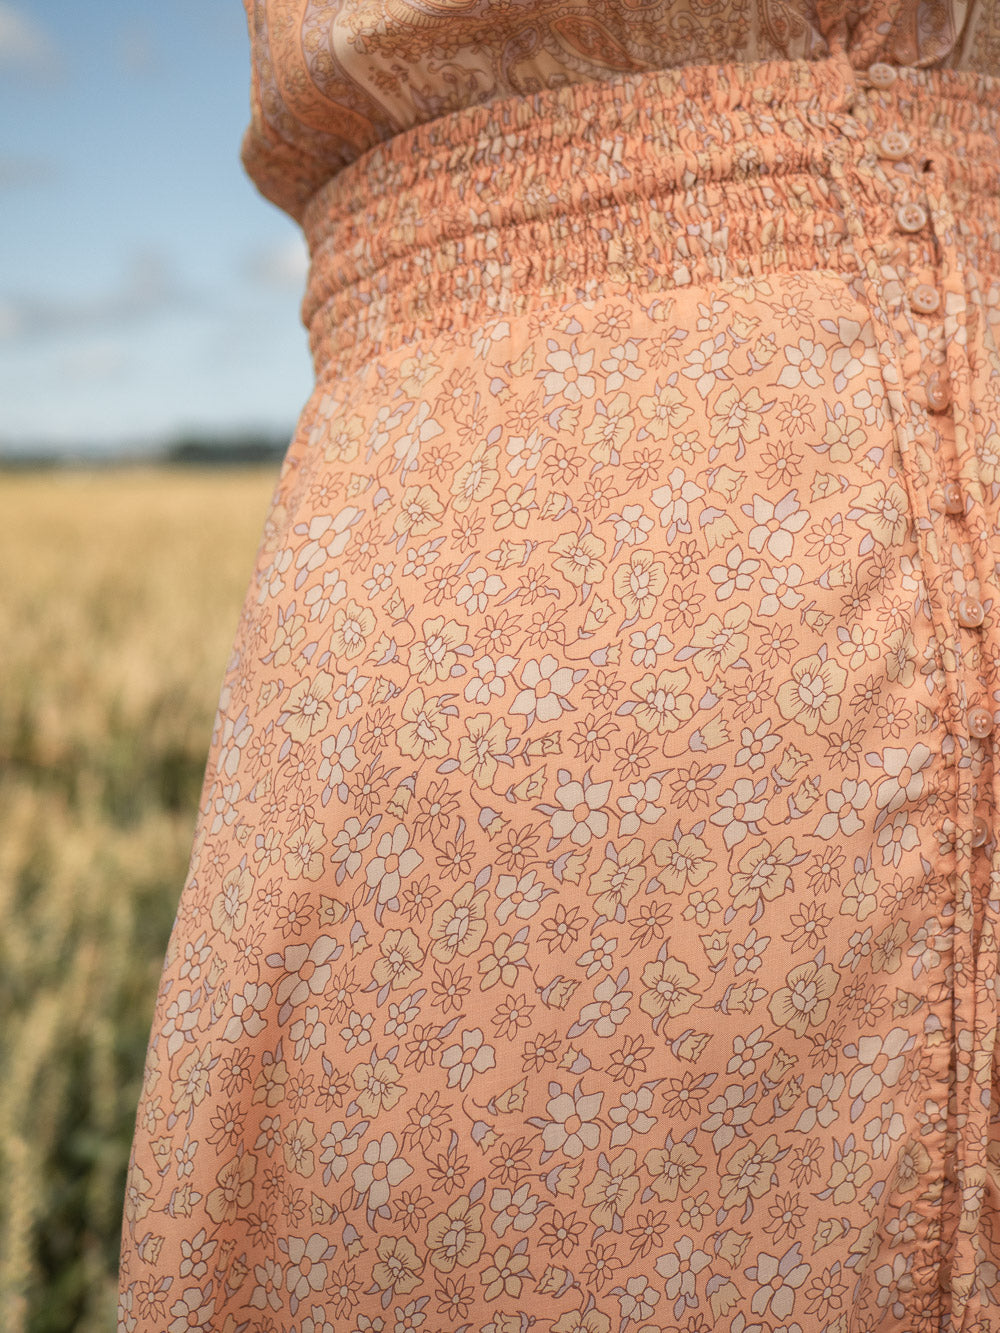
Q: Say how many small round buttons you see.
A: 9